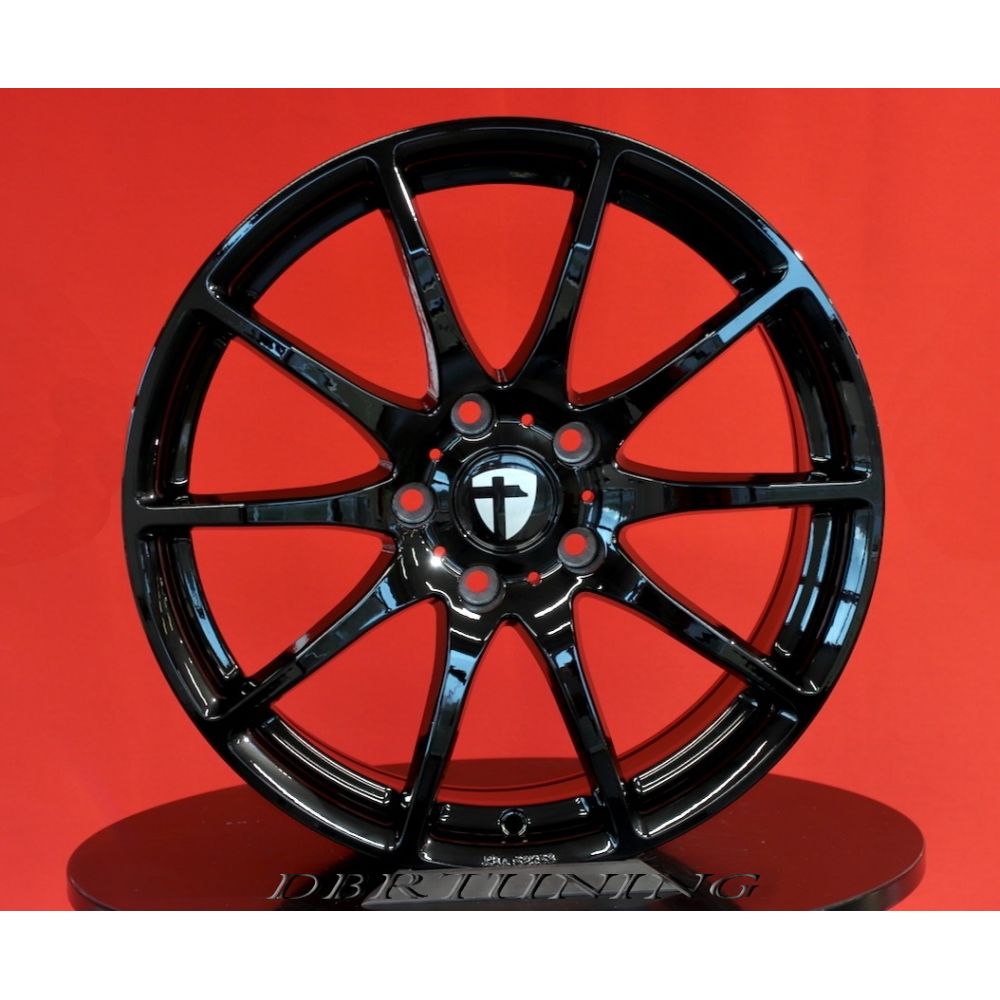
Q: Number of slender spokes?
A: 10